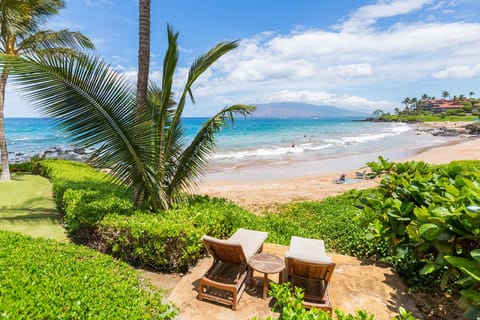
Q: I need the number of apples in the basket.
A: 0